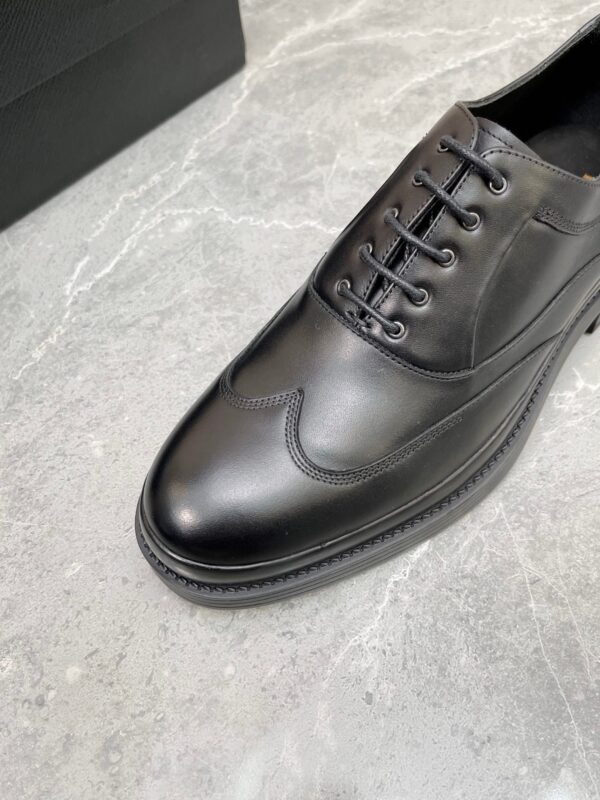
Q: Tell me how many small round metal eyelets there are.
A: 10